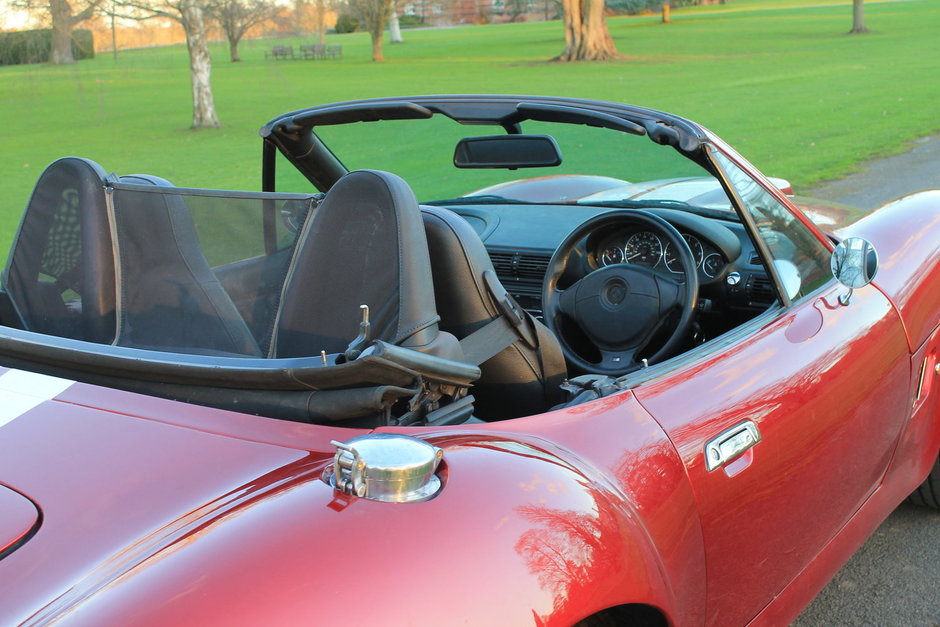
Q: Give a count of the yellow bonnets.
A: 0